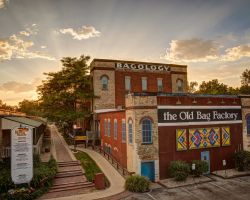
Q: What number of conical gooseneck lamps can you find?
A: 5